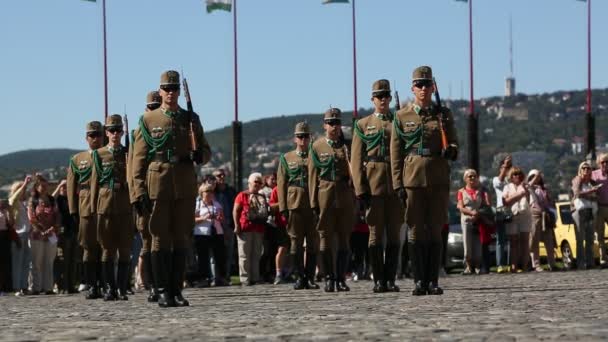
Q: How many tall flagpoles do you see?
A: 5